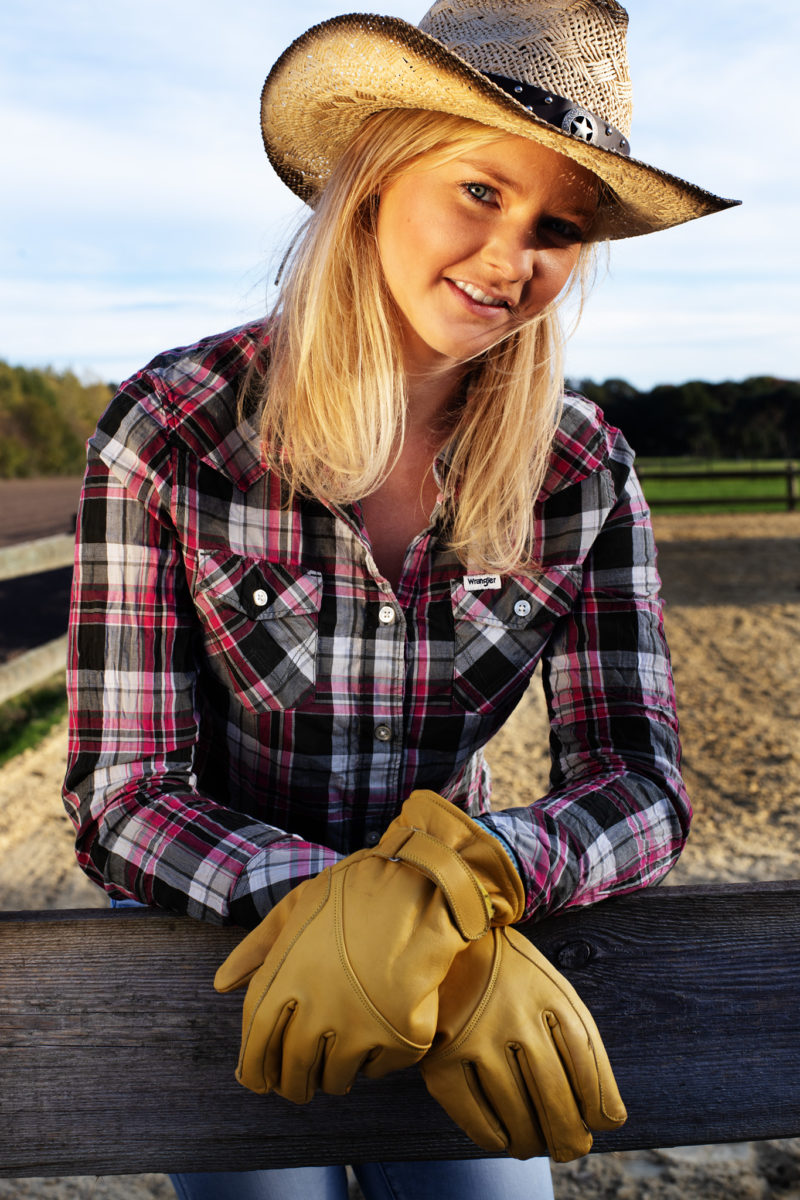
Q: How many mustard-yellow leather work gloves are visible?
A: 2